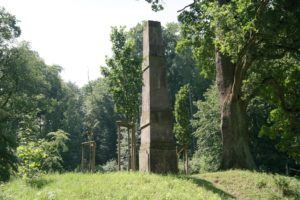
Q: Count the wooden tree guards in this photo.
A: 3